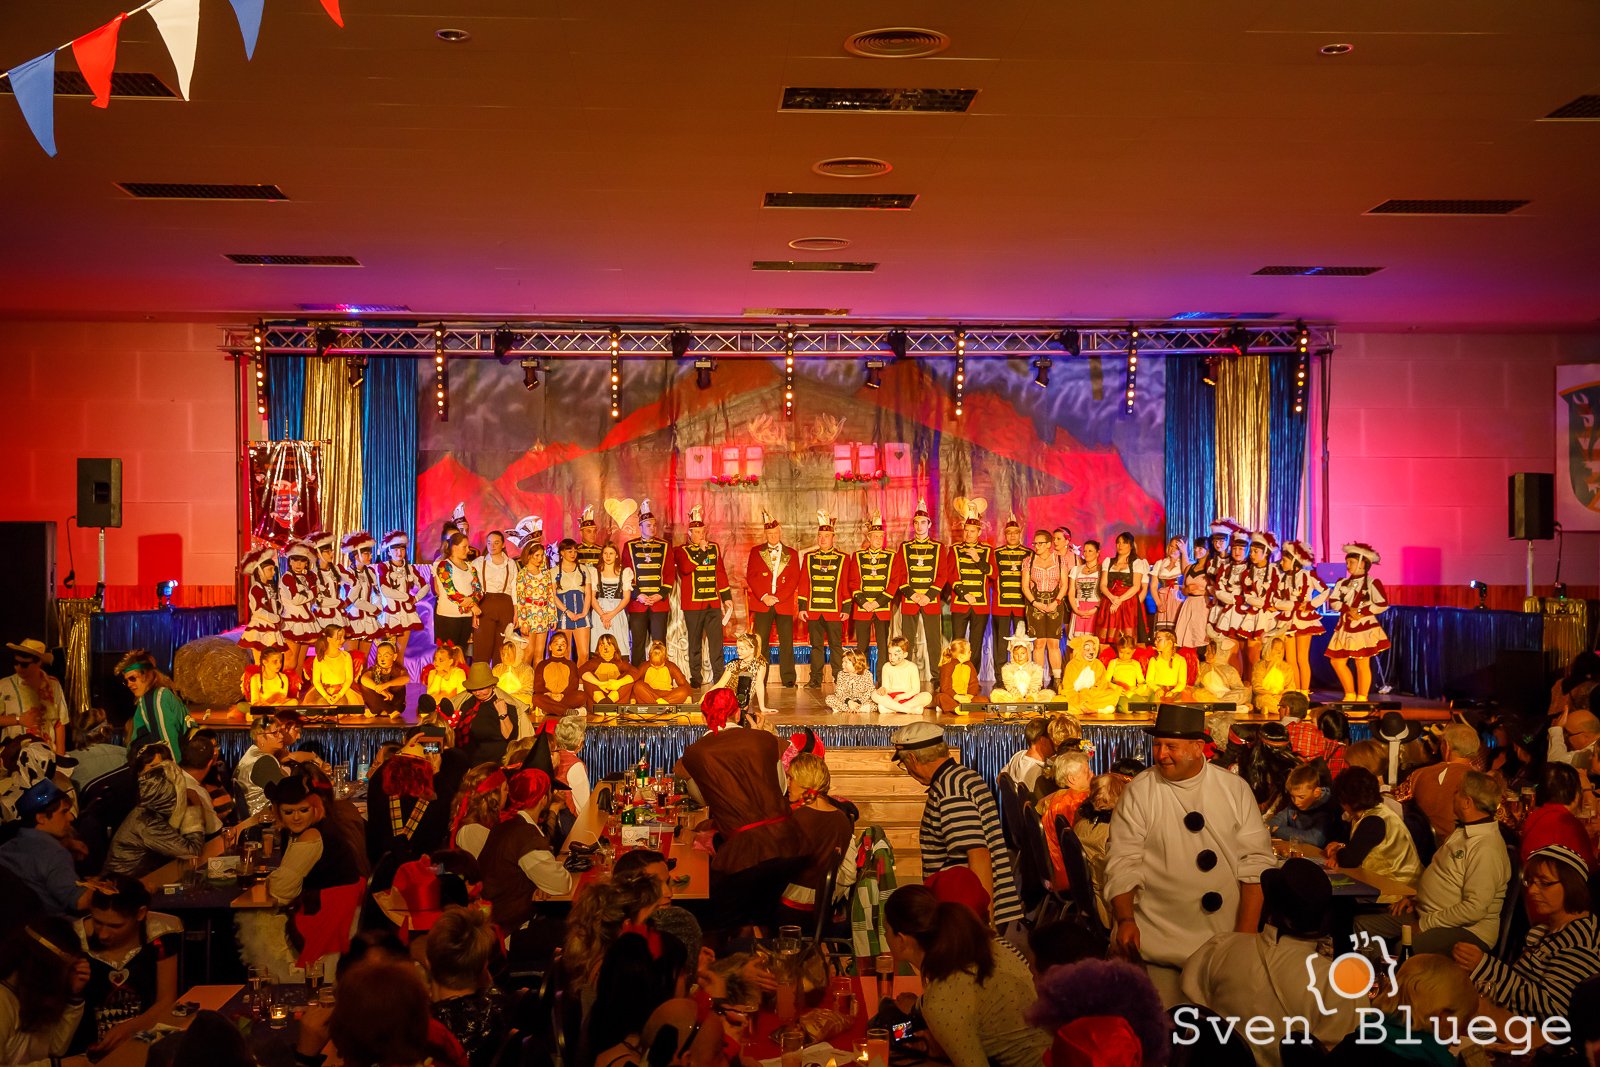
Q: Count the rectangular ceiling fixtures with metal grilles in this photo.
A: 12